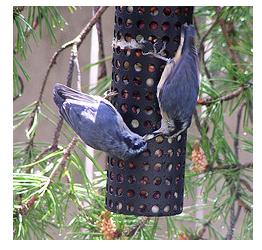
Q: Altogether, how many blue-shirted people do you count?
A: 0